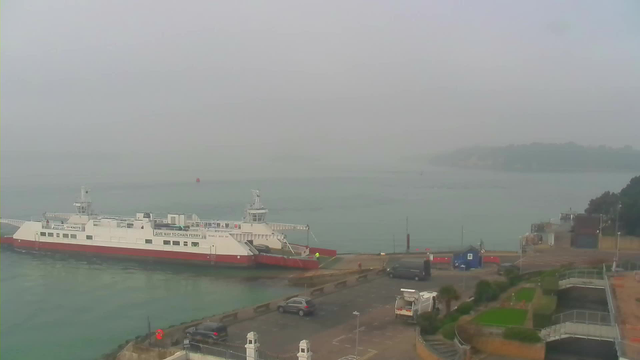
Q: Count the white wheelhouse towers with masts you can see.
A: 2